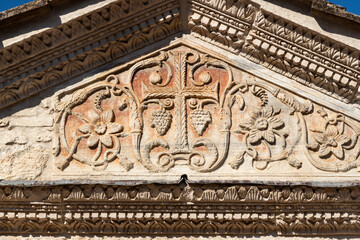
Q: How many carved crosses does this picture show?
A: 1